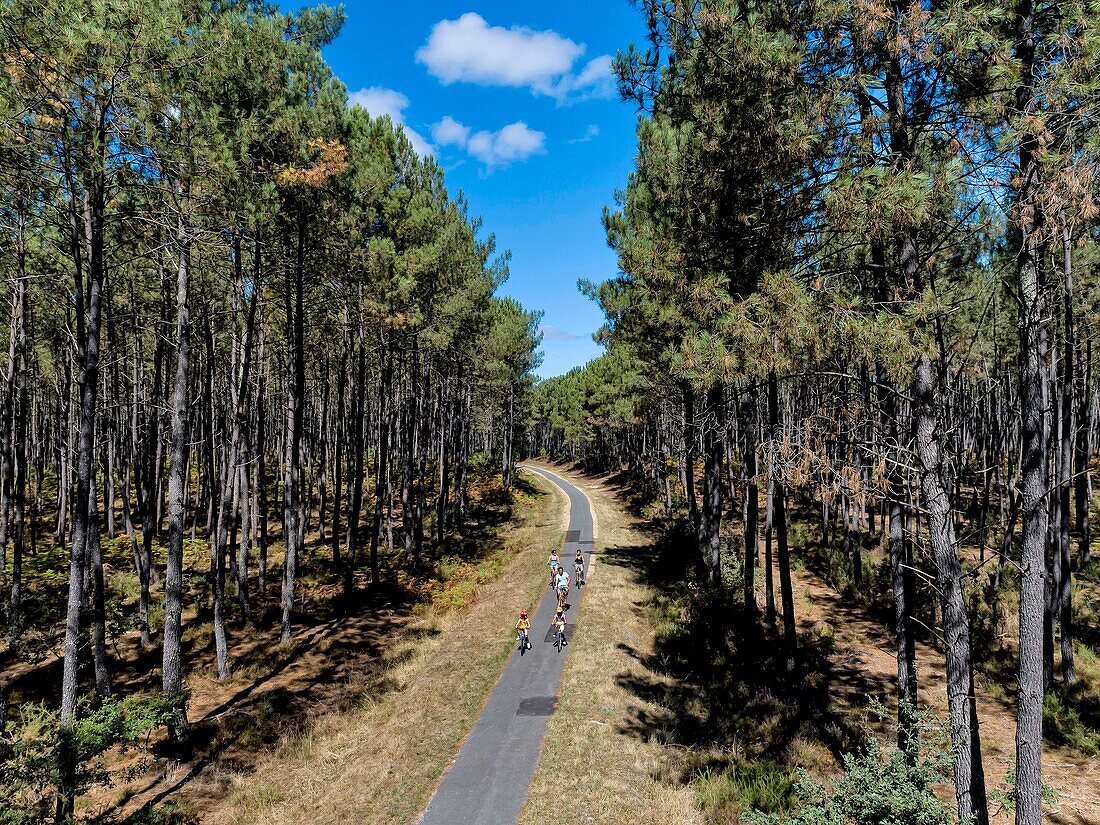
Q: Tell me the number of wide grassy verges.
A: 2